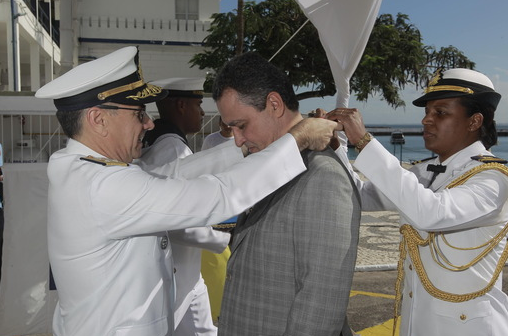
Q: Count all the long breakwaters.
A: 1